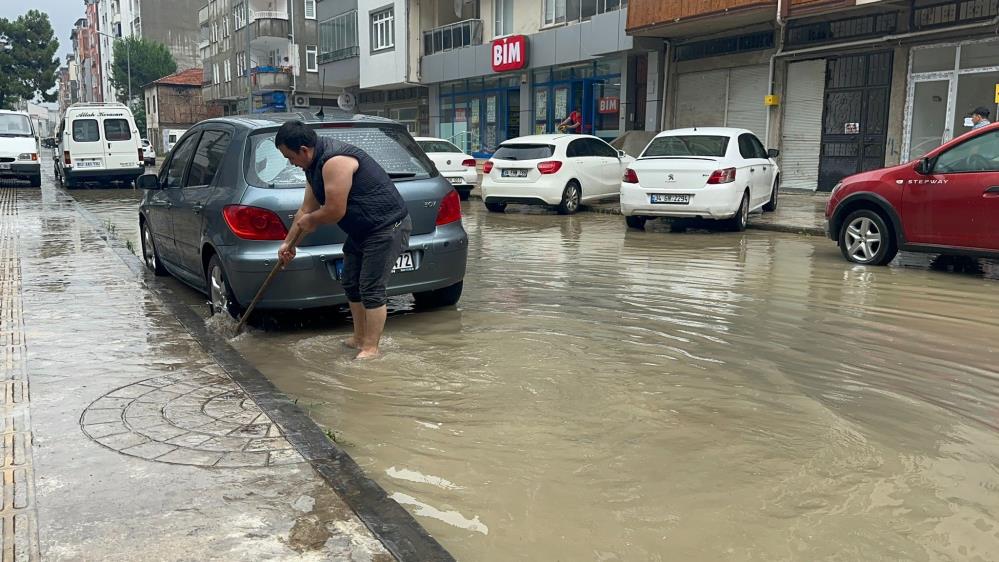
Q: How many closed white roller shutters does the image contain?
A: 3